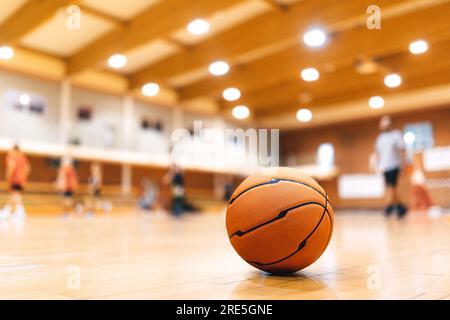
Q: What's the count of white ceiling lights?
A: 13